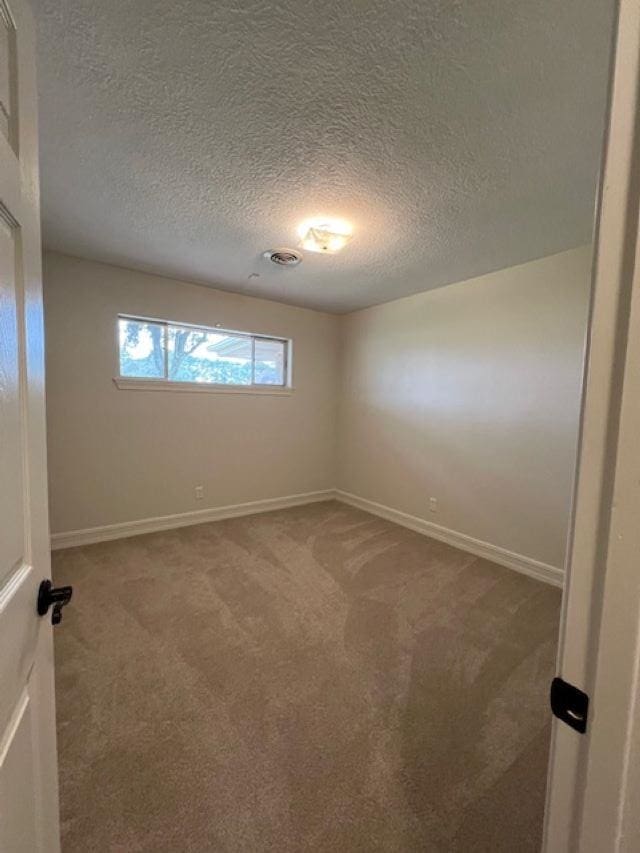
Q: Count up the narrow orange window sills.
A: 0